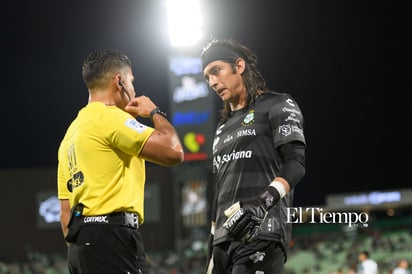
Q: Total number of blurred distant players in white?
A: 2